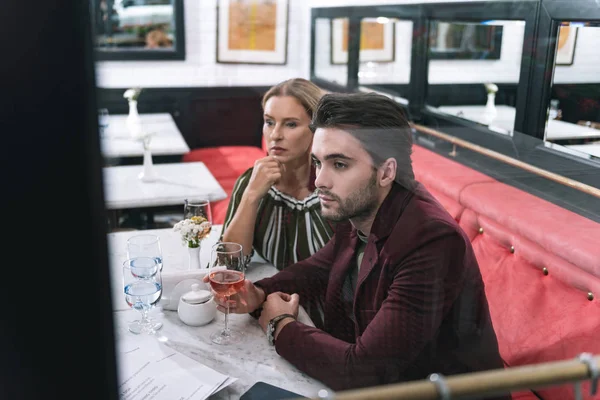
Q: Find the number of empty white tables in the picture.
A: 2